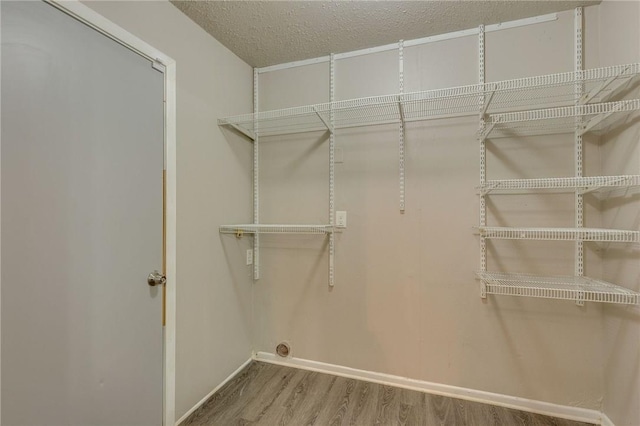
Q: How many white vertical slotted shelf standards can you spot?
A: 5